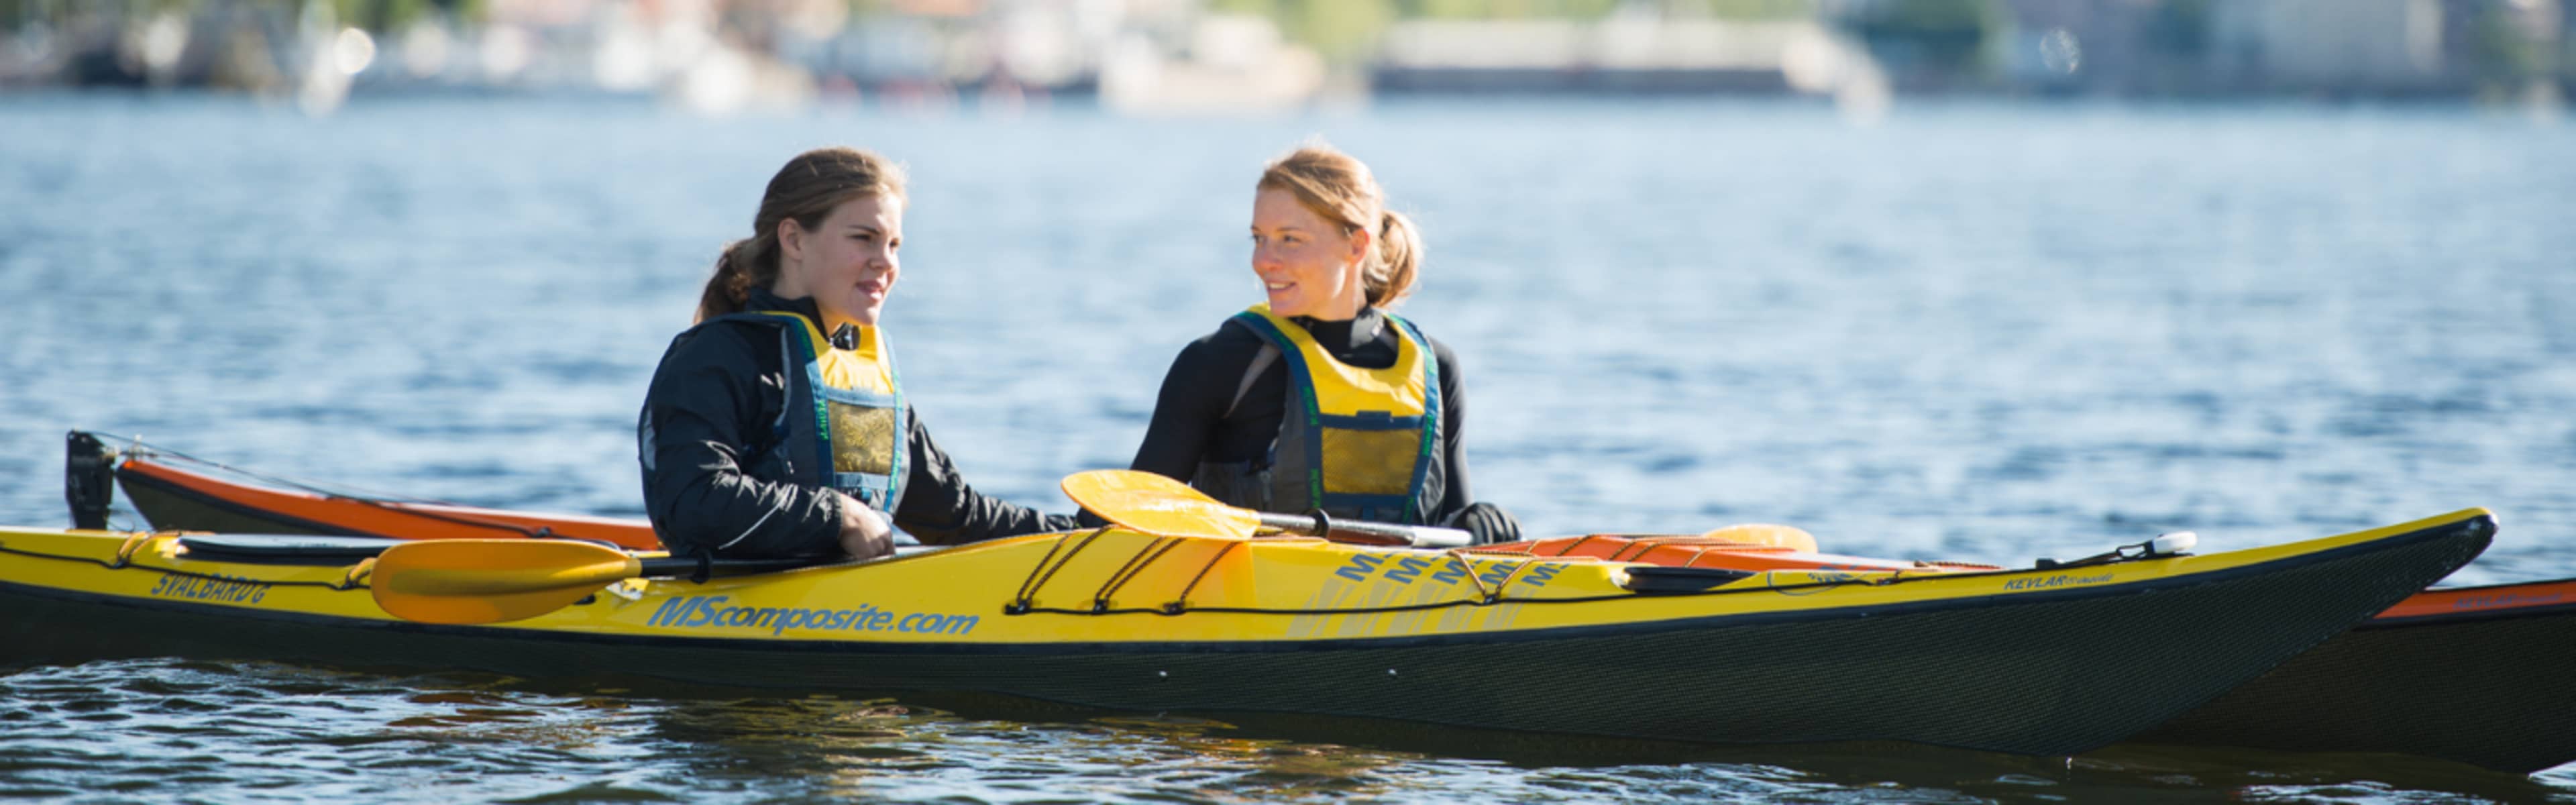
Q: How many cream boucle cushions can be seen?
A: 0